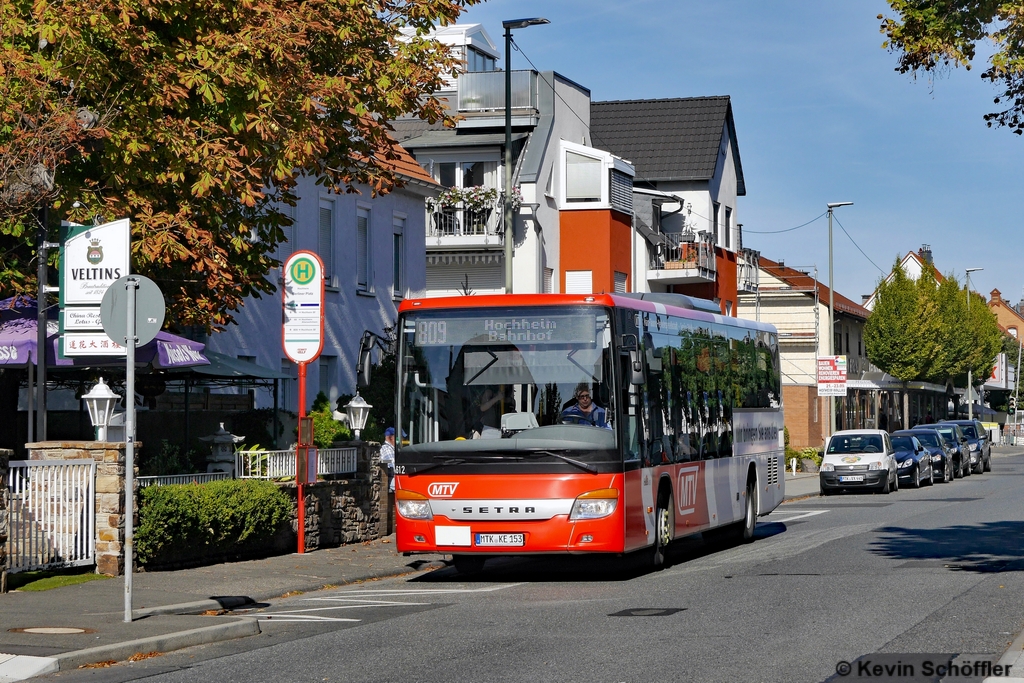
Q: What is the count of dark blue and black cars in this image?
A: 4